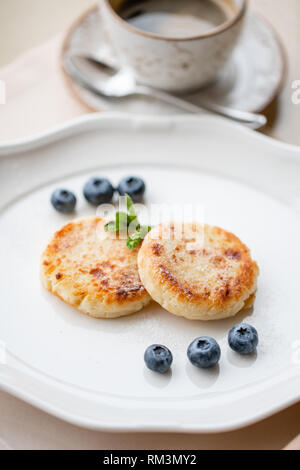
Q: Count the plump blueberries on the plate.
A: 6